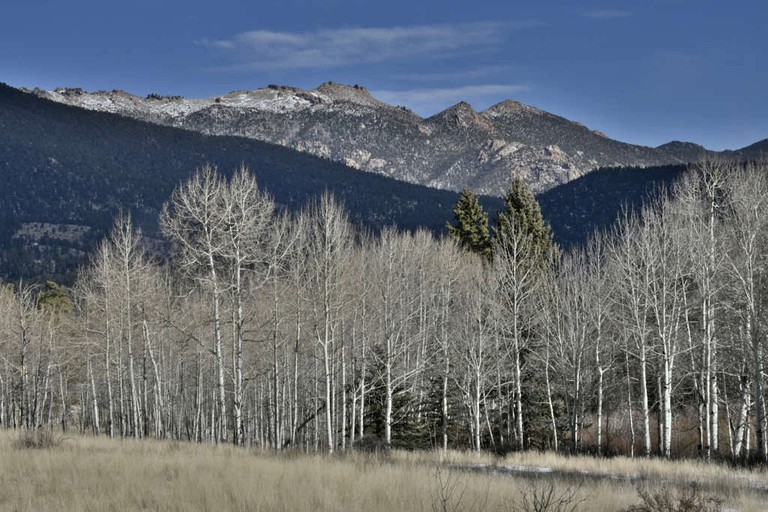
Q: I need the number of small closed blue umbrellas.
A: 0